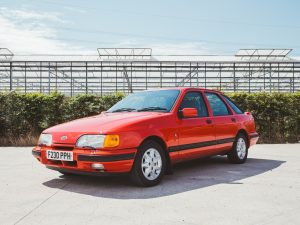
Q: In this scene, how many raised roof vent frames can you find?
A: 3